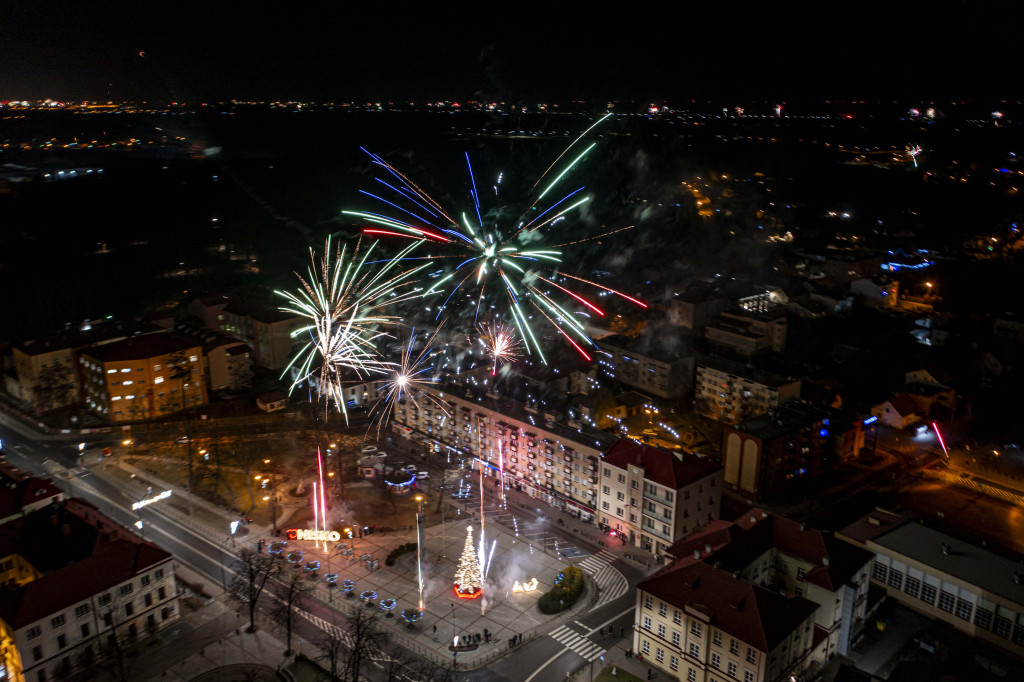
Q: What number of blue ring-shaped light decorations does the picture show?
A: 8